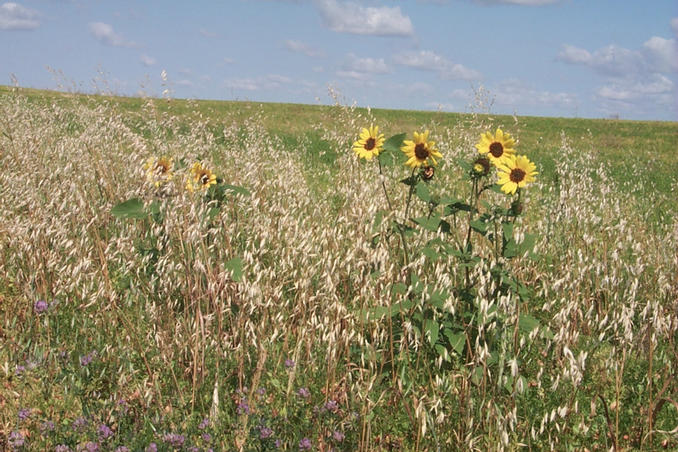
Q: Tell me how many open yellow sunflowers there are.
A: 6